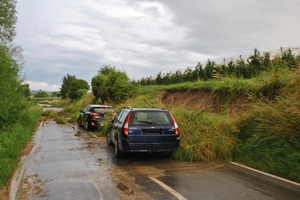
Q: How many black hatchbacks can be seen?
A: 1